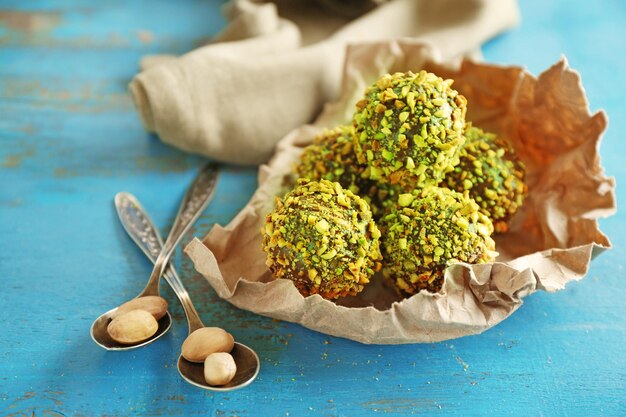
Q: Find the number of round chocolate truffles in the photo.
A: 5